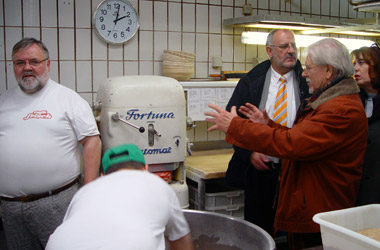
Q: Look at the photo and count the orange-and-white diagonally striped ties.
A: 1